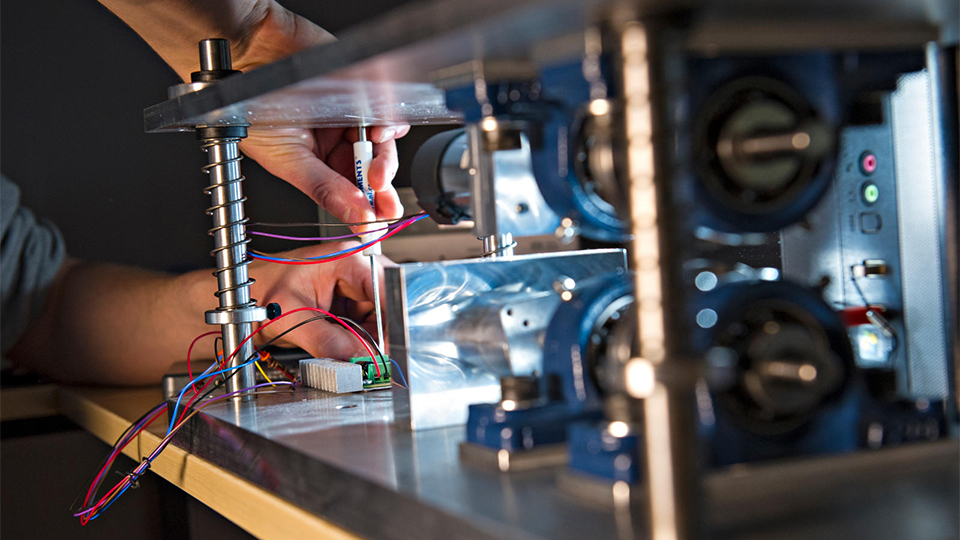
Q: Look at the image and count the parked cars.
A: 0